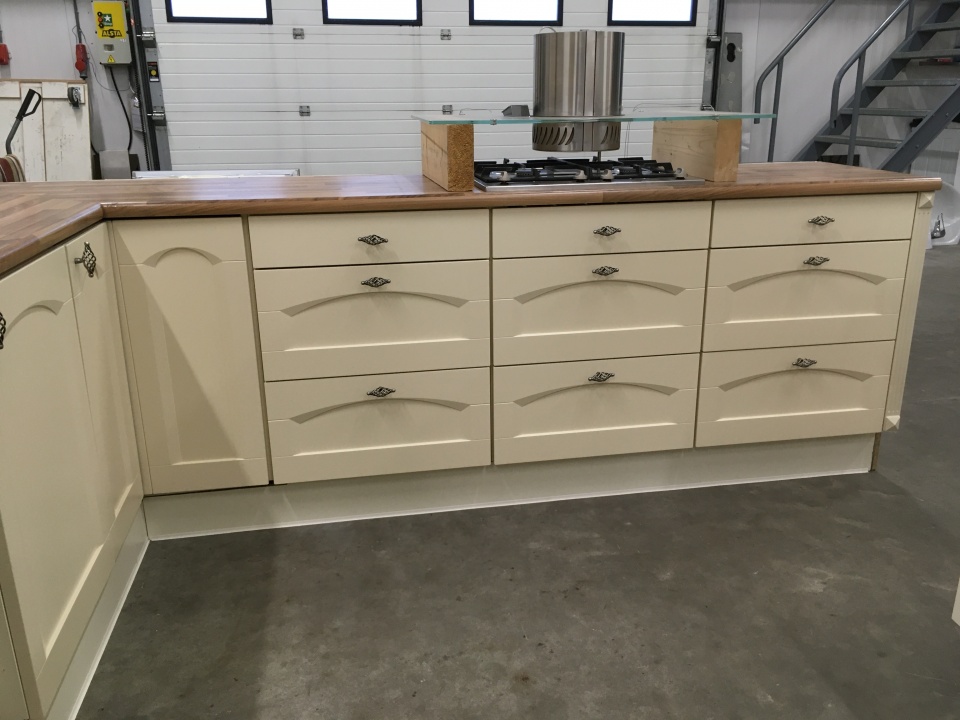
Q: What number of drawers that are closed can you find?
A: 9